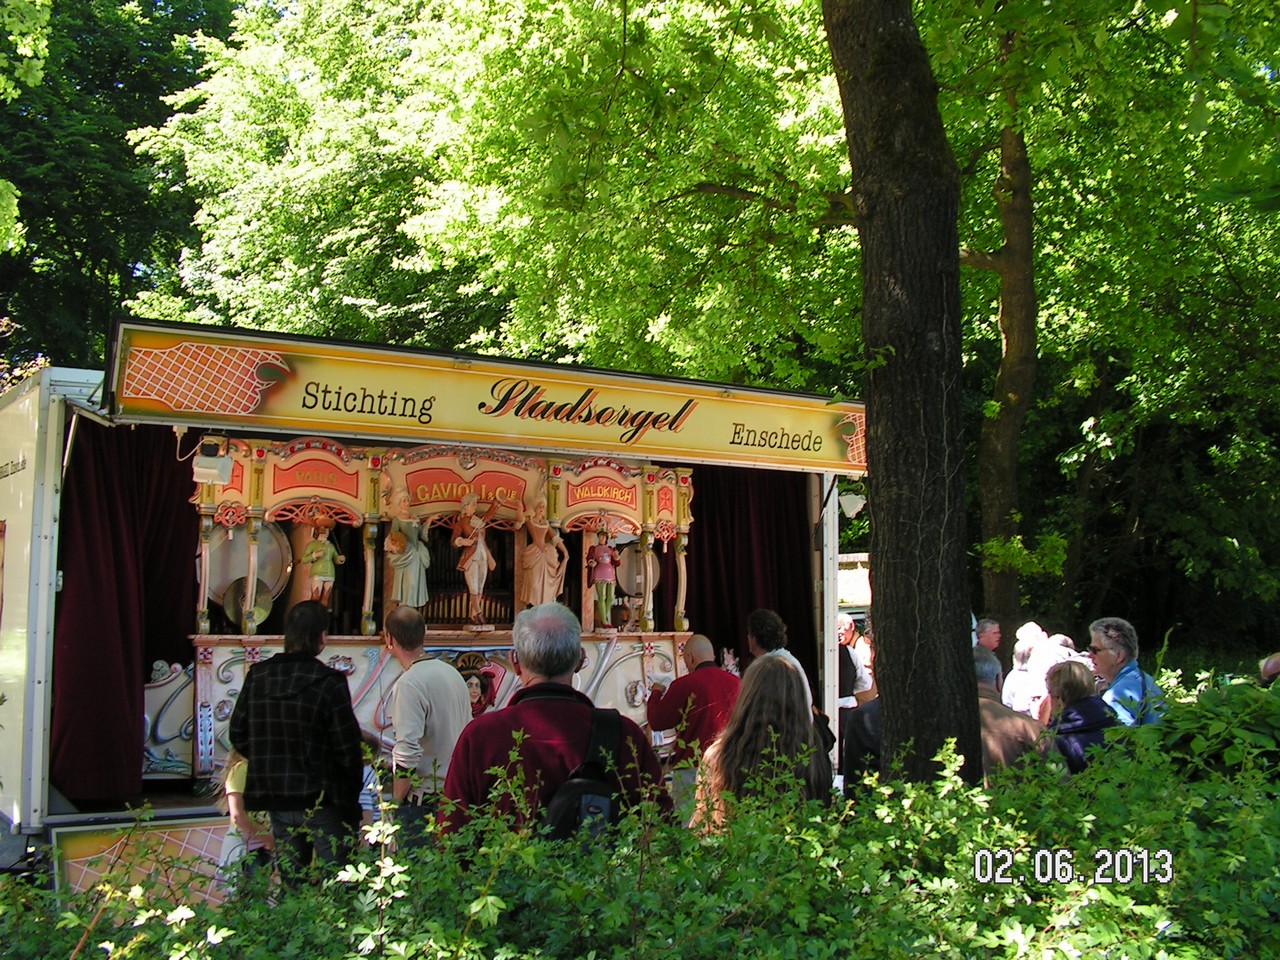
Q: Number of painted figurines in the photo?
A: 5